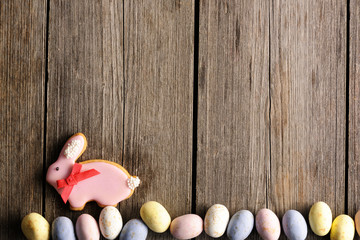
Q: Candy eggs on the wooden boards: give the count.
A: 14